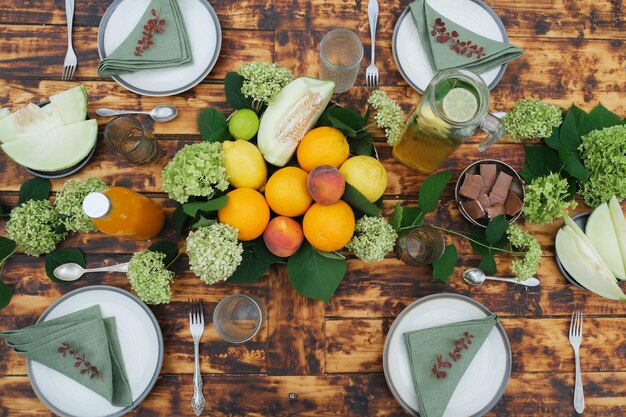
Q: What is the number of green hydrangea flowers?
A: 12